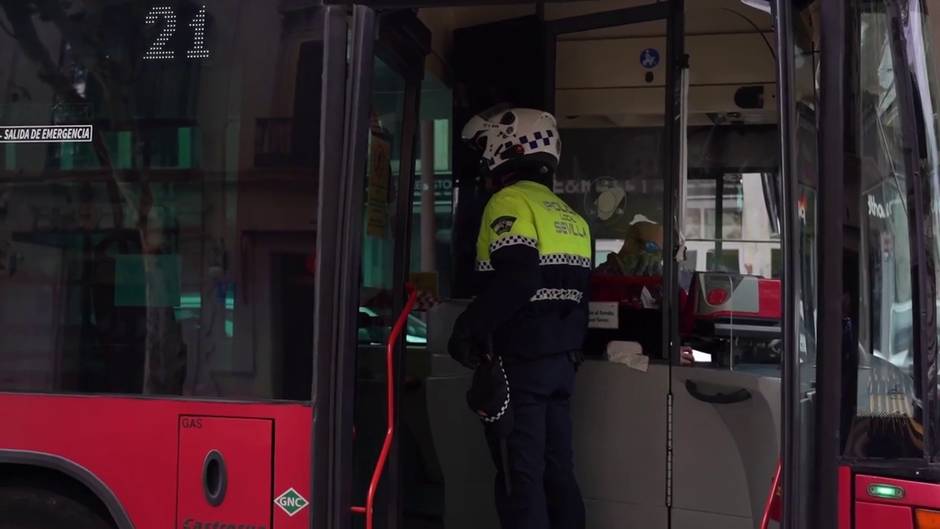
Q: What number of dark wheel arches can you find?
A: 1